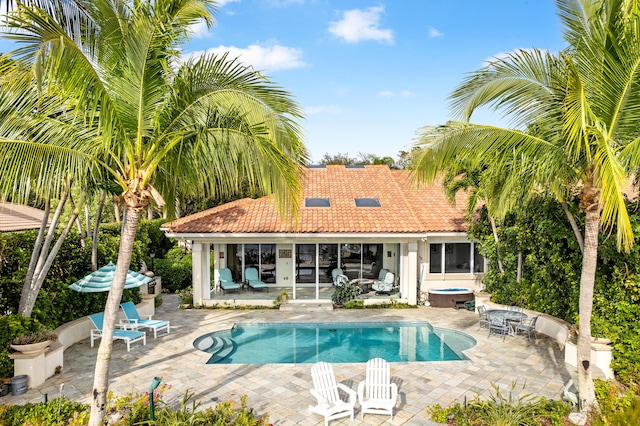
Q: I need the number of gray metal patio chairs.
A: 4